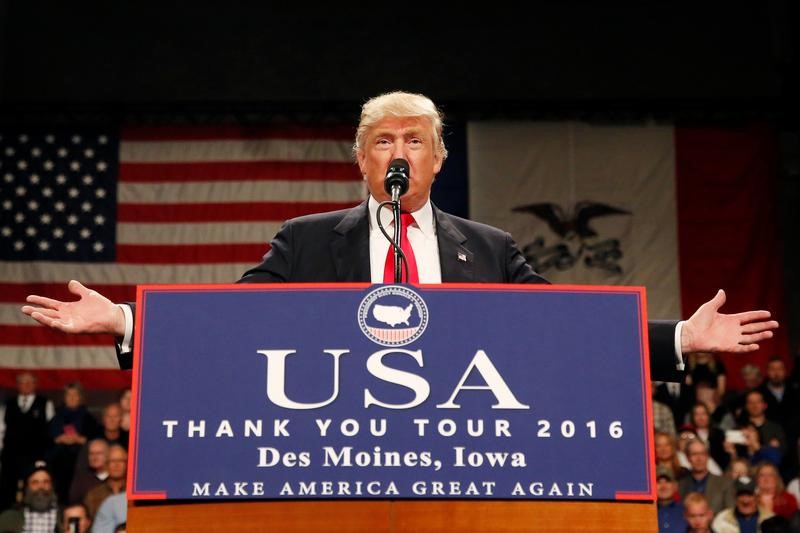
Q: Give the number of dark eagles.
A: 1